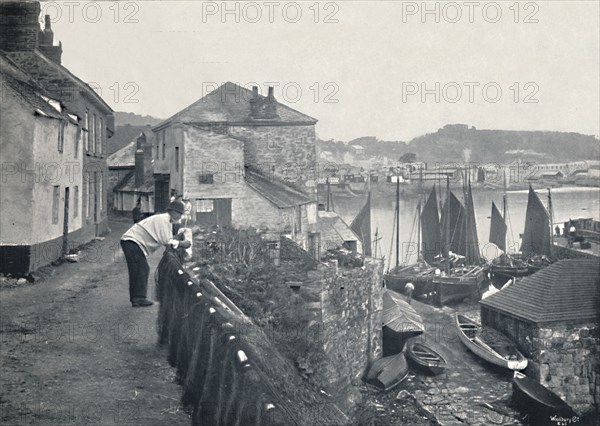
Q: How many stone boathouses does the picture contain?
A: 1